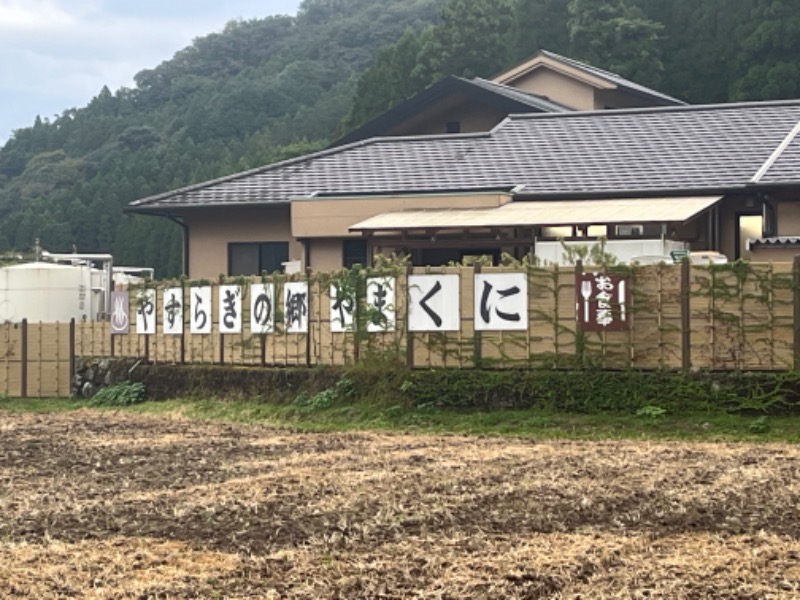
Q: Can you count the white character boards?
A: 10